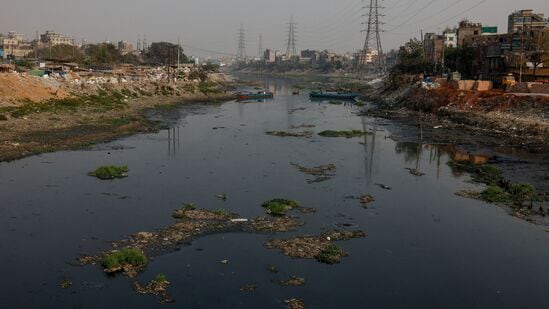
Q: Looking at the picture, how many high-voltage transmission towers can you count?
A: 4